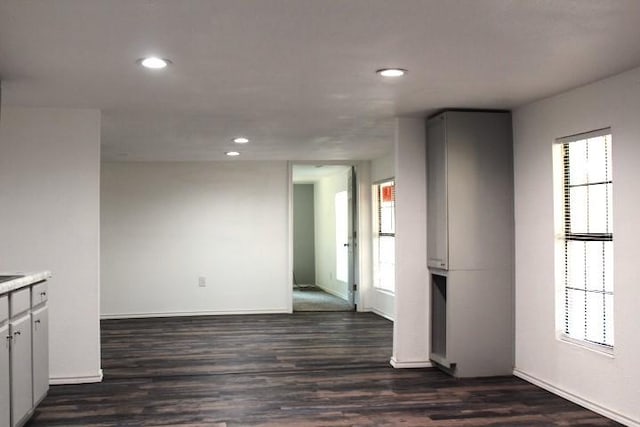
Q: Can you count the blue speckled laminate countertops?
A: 0